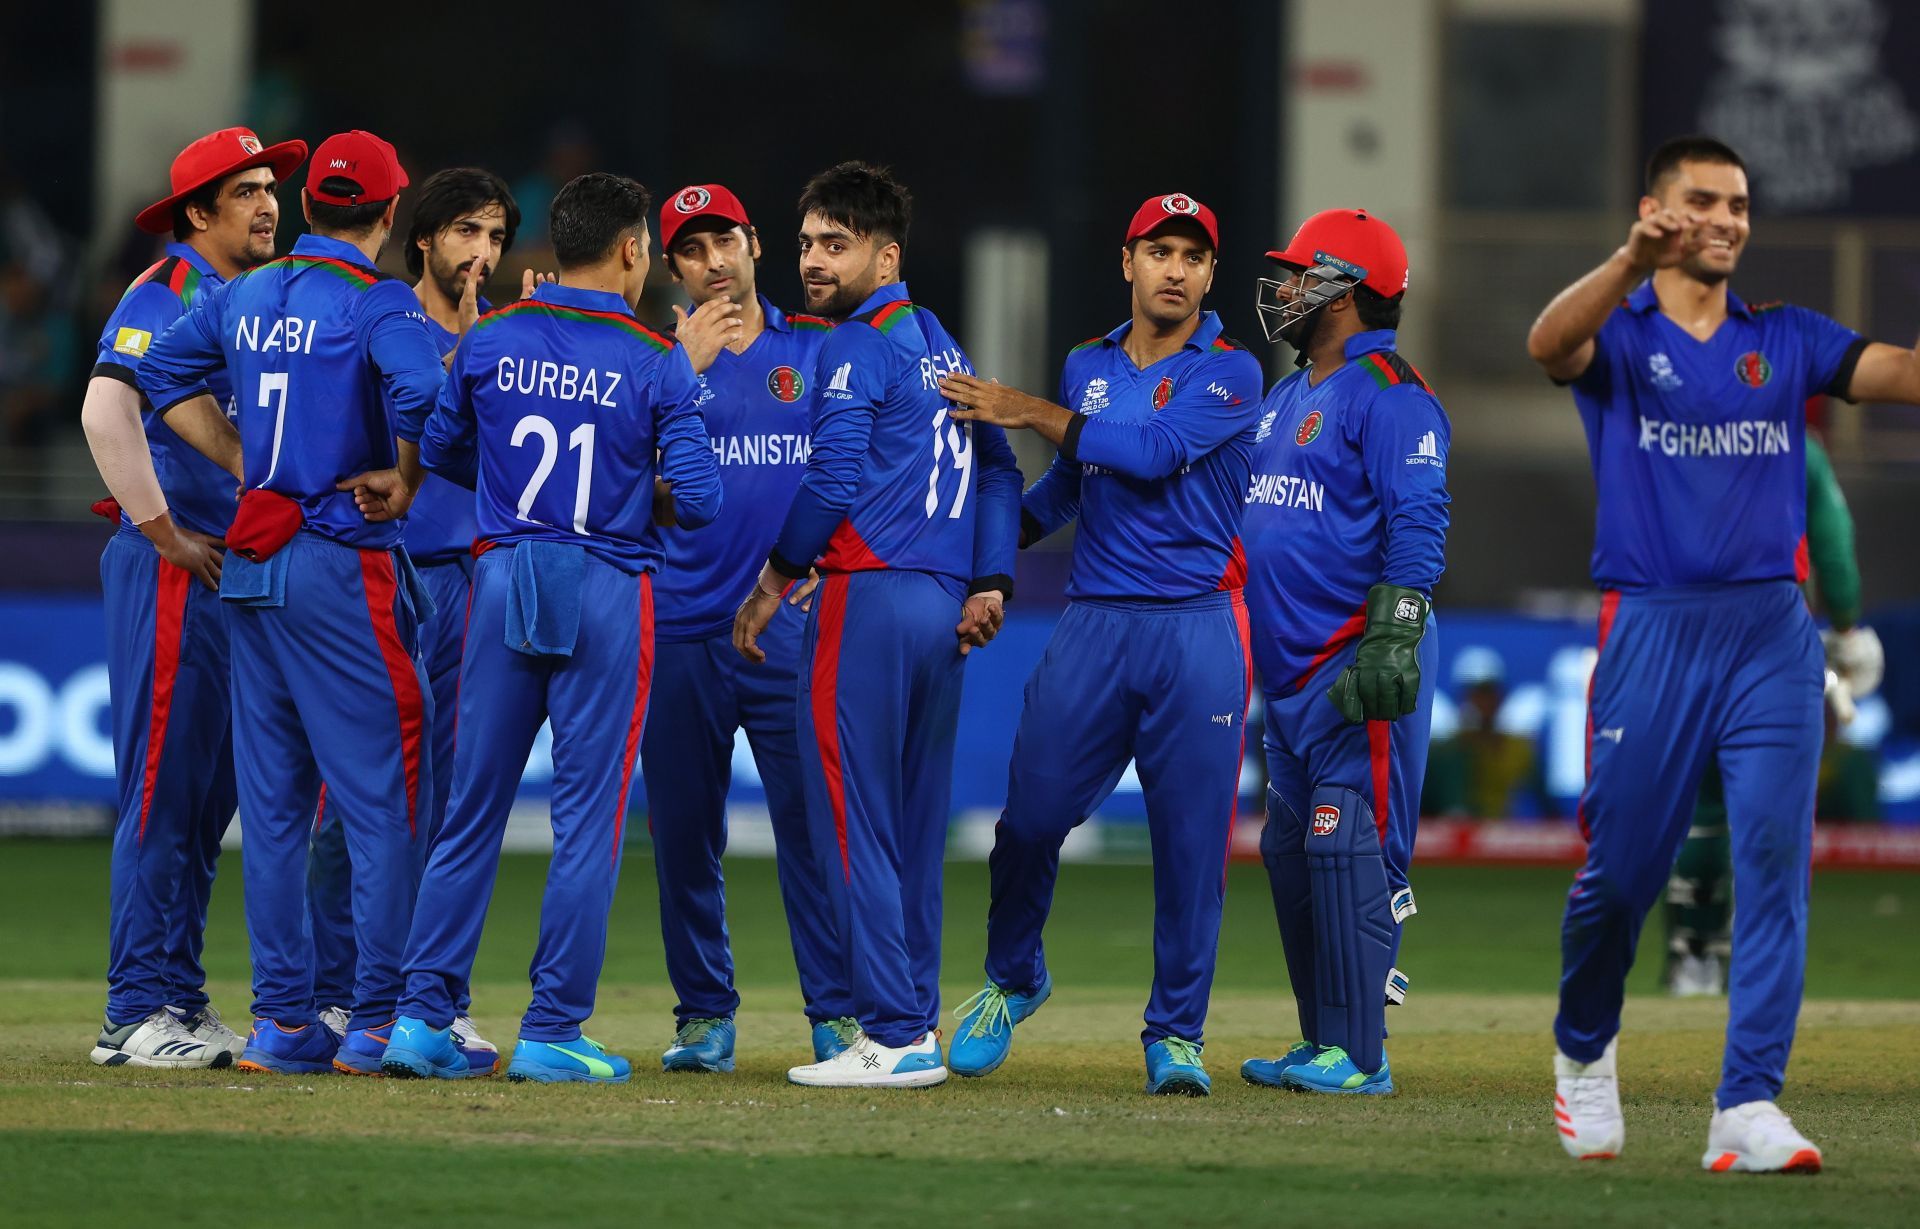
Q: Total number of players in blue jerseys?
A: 9